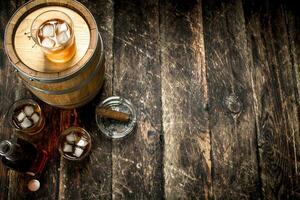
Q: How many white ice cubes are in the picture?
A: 12